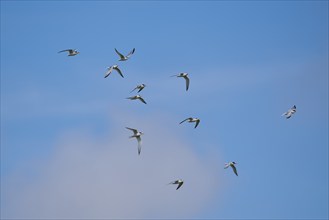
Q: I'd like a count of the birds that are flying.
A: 11